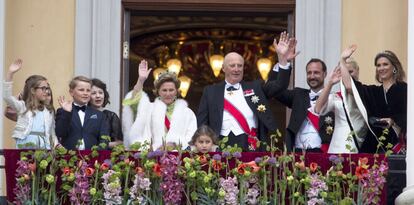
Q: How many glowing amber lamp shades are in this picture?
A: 5